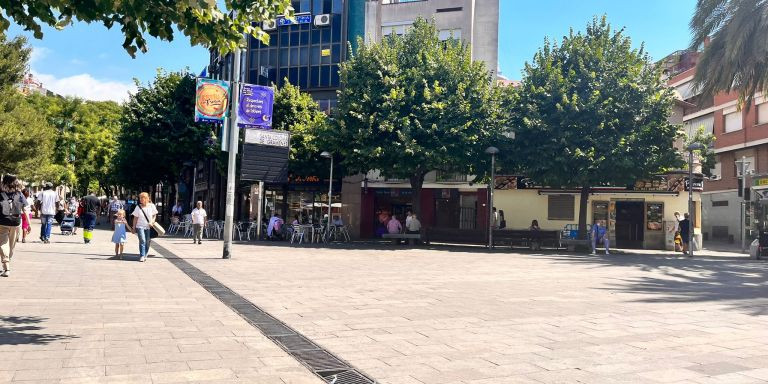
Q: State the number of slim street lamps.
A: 3